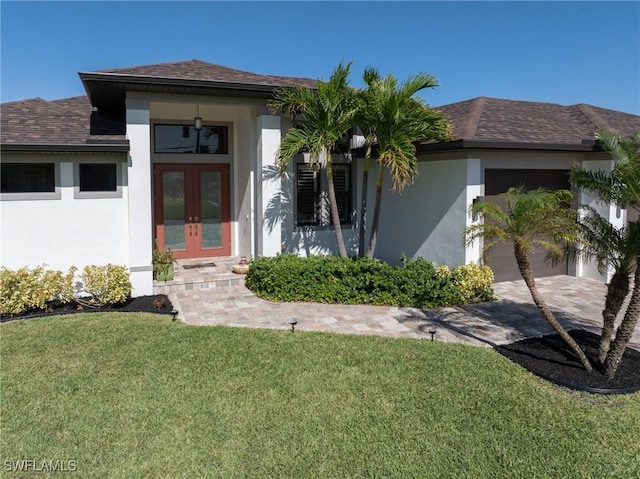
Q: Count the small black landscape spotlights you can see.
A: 3